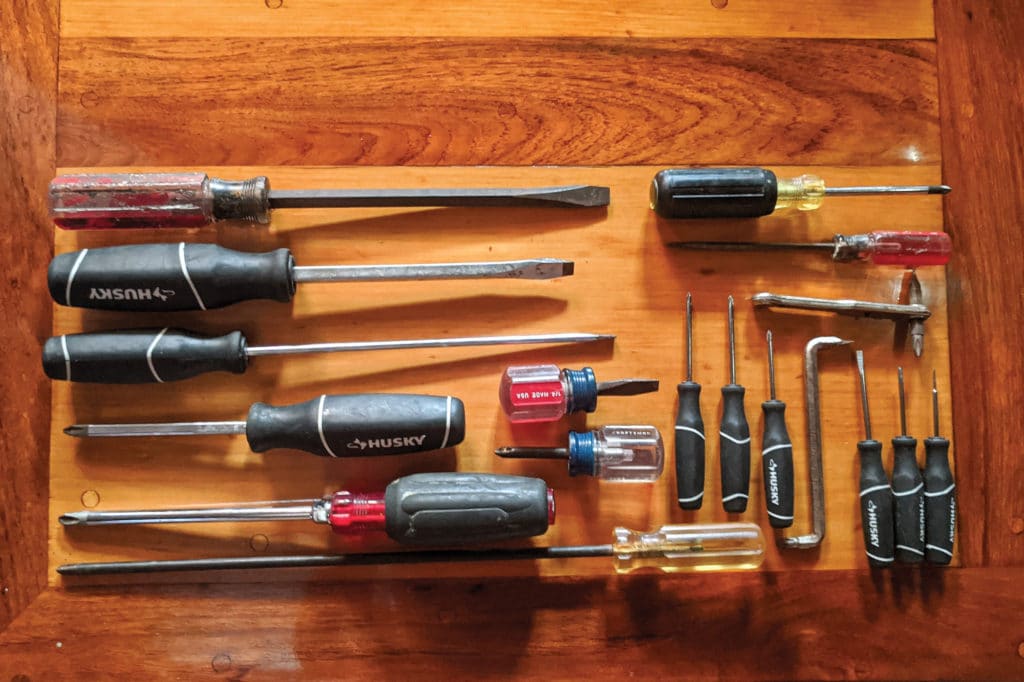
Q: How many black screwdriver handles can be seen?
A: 11